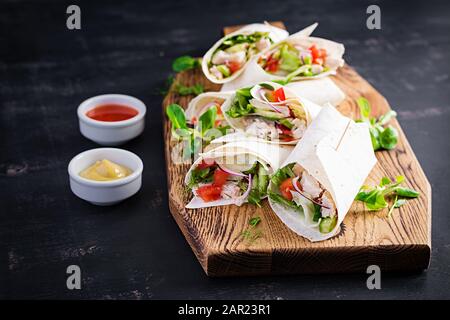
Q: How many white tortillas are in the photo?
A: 6